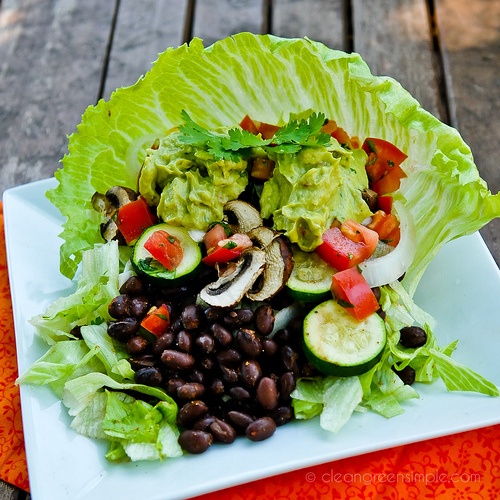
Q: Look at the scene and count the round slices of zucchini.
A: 3